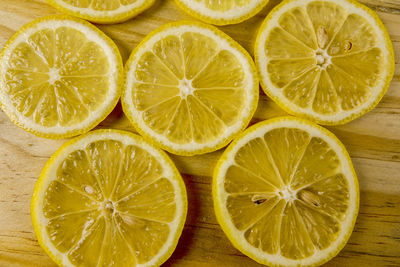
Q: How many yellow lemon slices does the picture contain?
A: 7